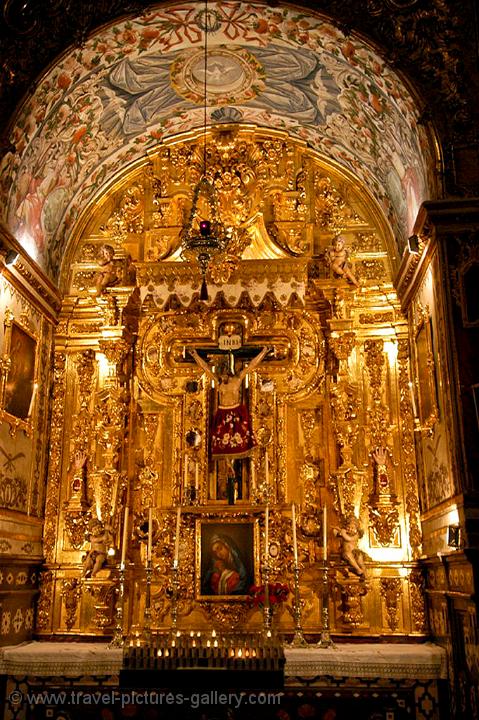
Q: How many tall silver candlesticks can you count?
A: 6